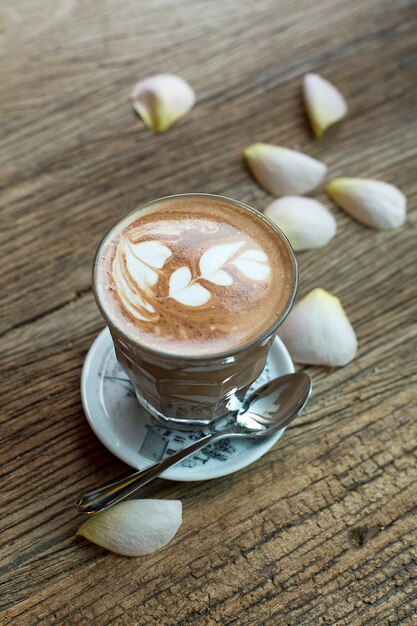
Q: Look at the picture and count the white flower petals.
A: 7